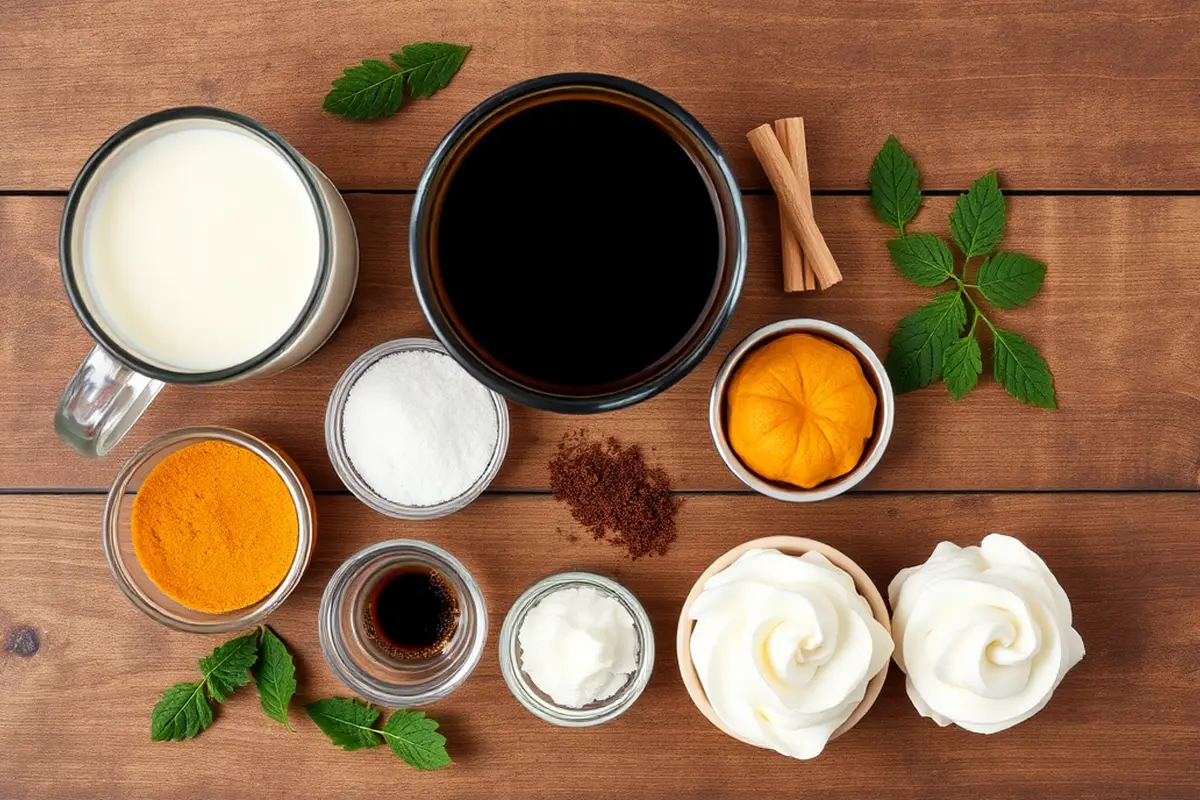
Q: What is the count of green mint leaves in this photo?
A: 14